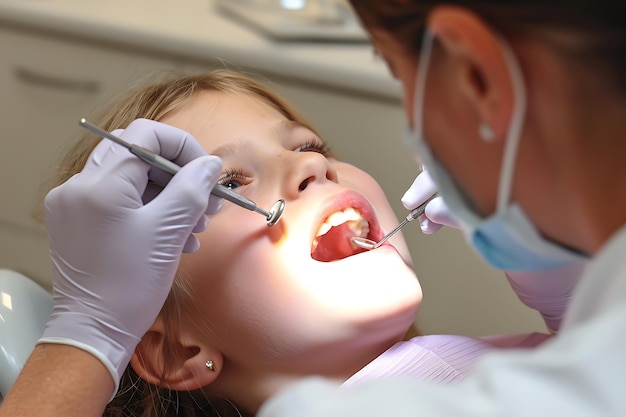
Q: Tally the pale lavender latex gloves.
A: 2